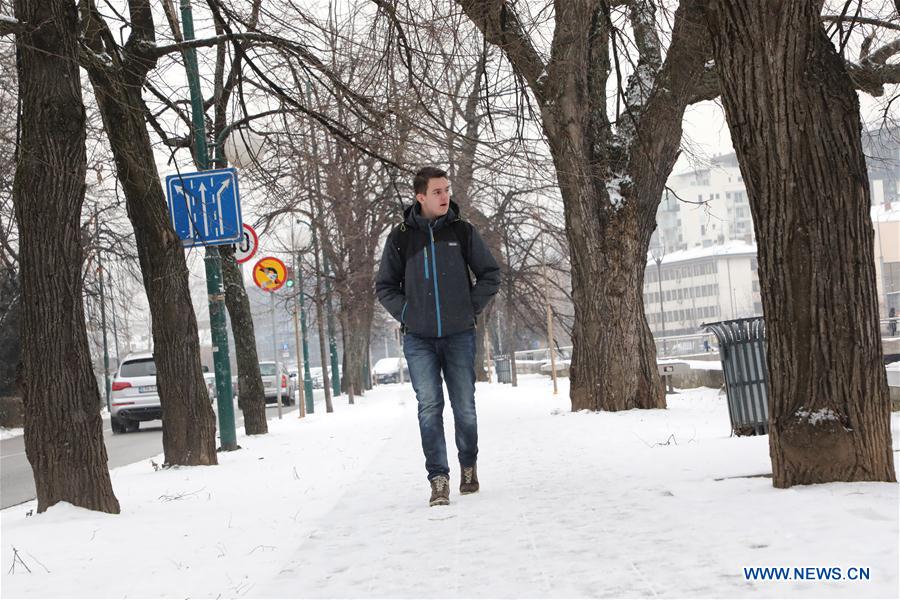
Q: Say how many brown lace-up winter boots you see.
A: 2